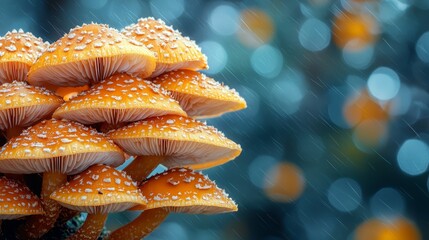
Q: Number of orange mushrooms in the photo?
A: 11